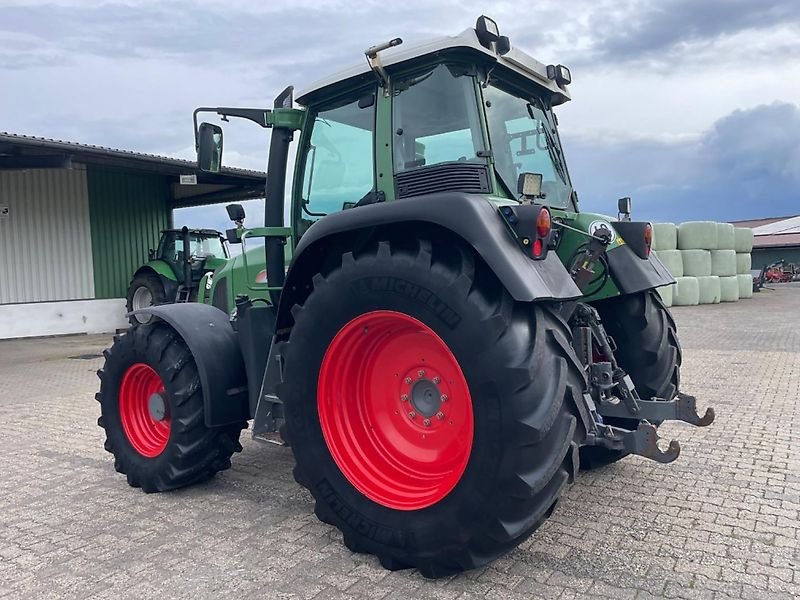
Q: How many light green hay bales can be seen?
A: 13